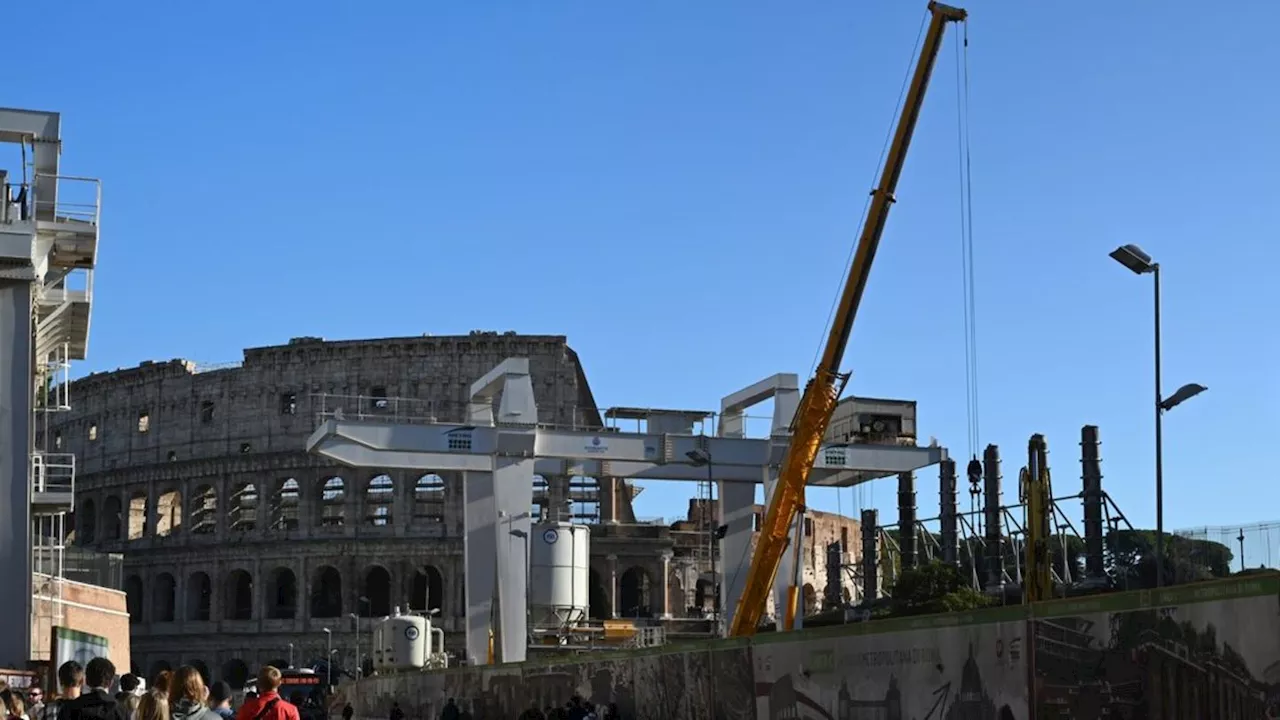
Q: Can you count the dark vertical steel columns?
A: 7